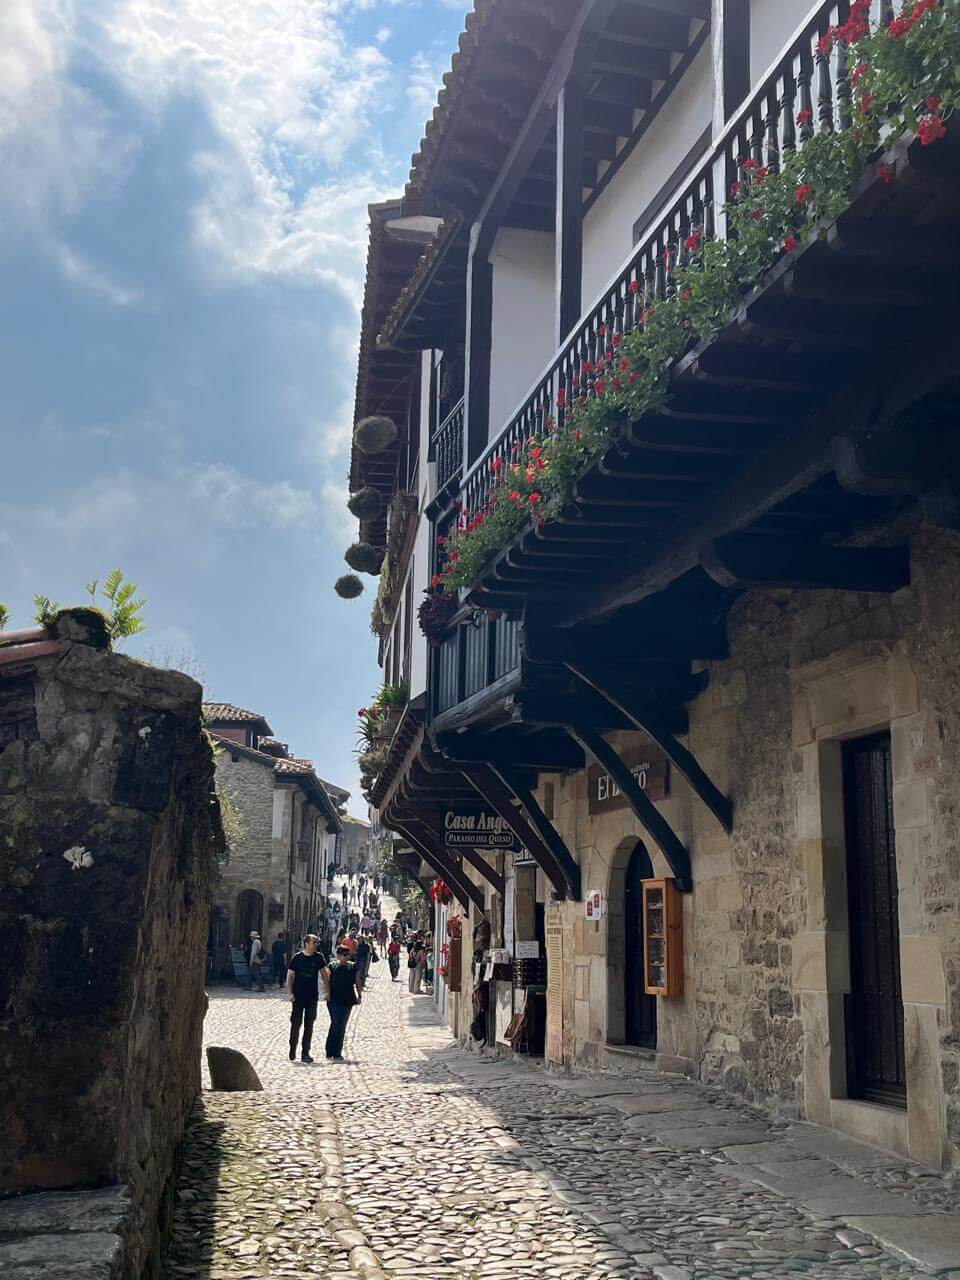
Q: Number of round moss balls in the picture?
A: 4